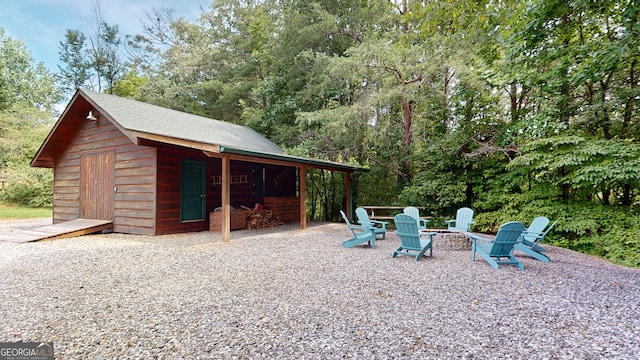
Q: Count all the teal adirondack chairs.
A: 8